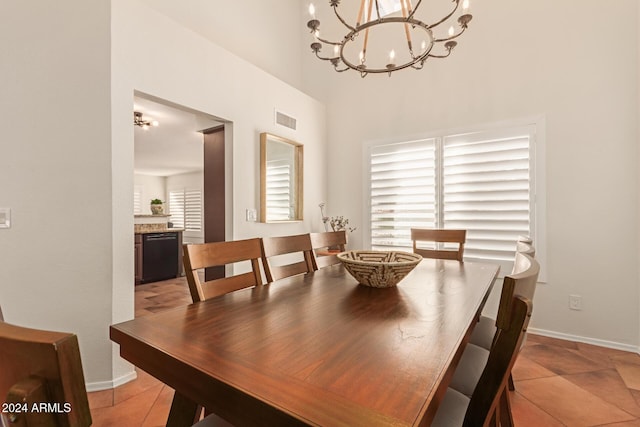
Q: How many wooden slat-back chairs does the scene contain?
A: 8